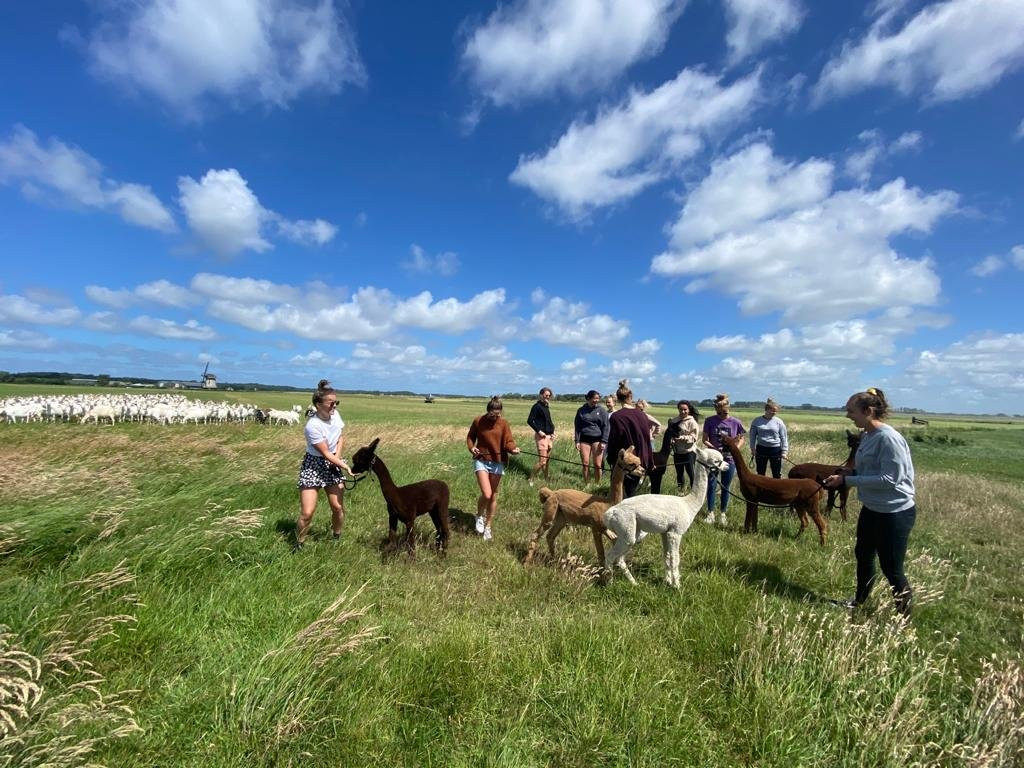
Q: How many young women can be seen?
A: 11